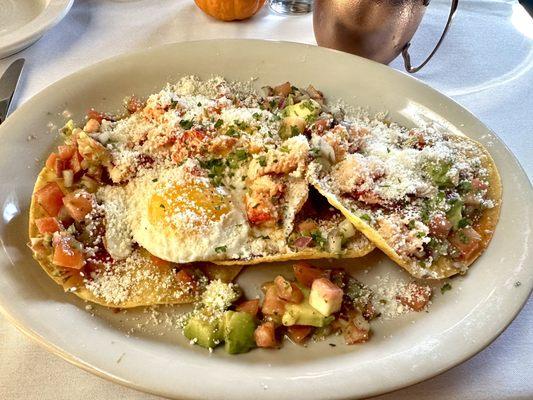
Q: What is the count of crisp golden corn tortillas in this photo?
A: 3